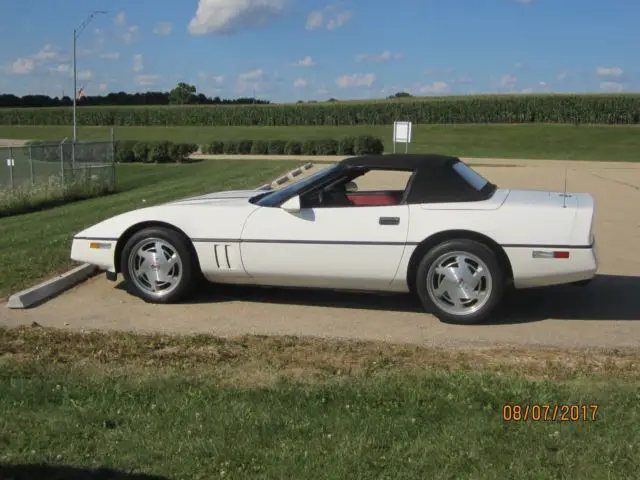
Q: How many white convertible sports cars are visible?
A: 1